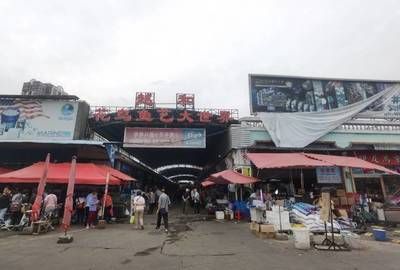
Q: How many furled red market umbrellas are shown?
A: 2